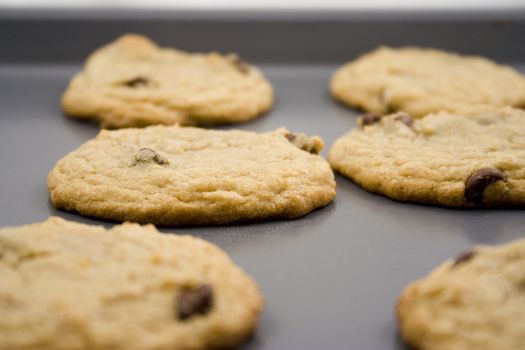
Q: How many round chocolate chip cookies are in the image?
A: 6